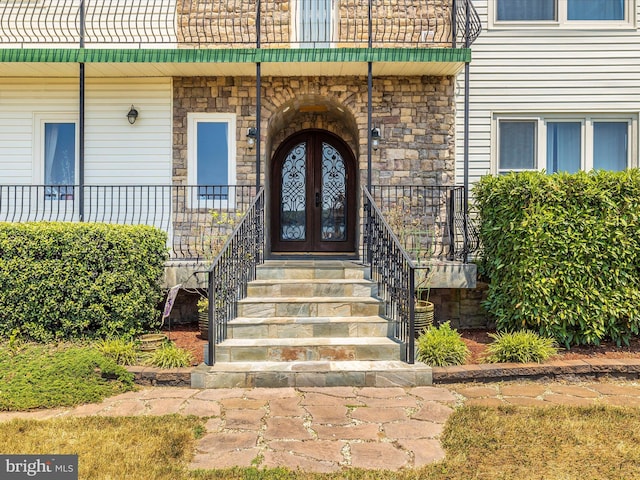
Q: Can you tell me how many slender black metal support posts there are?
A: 4